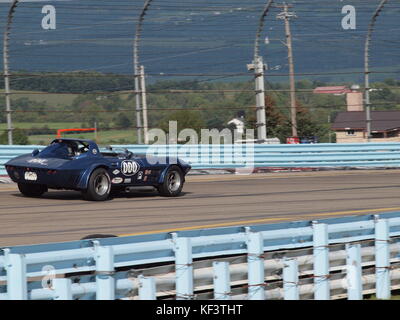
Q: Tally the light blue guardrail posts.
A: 11